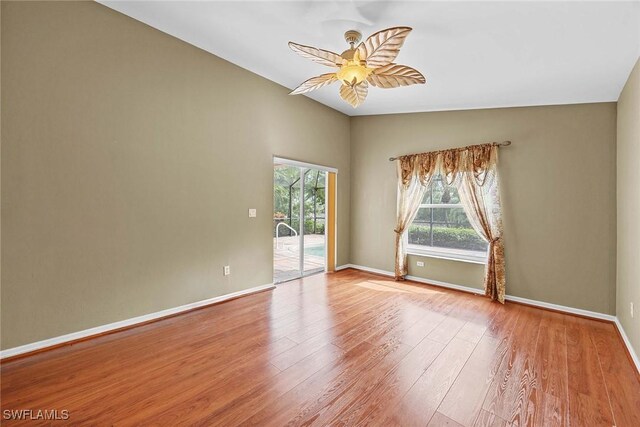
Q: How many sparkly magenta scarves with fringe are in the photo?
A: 0